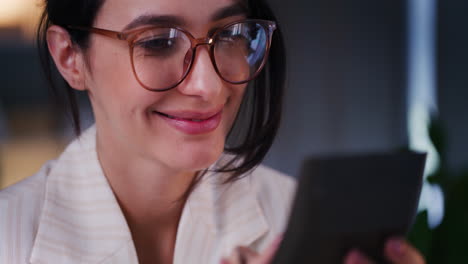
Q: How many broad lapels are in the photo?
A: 2